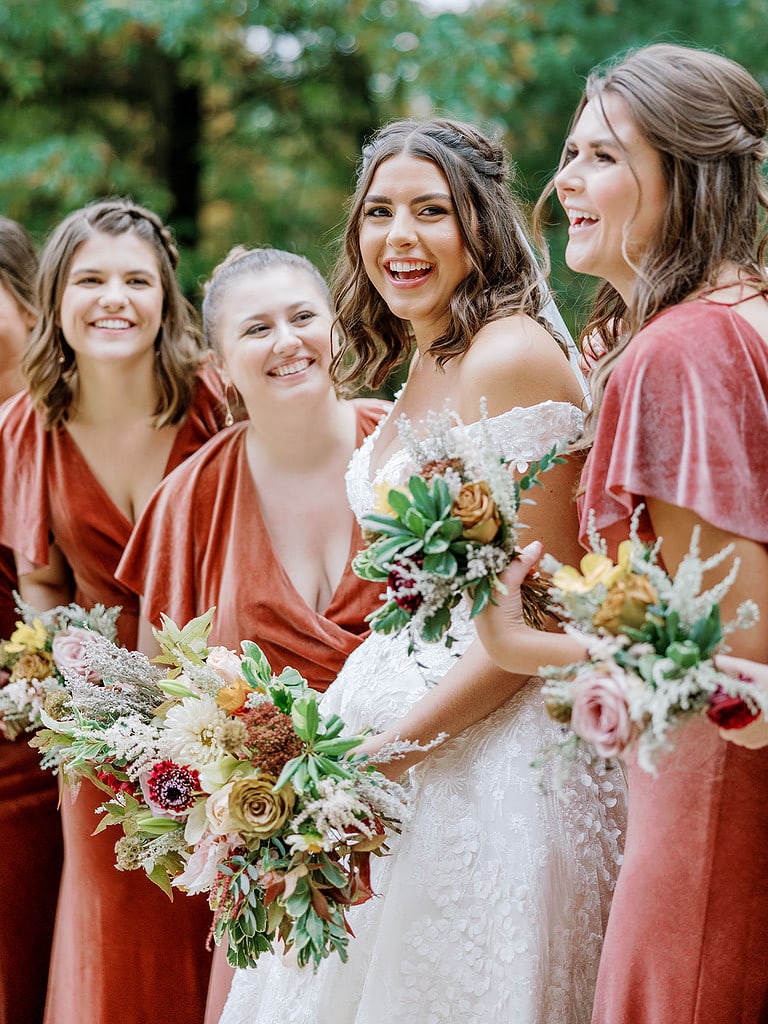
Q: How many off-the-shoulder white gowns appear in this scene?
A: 1